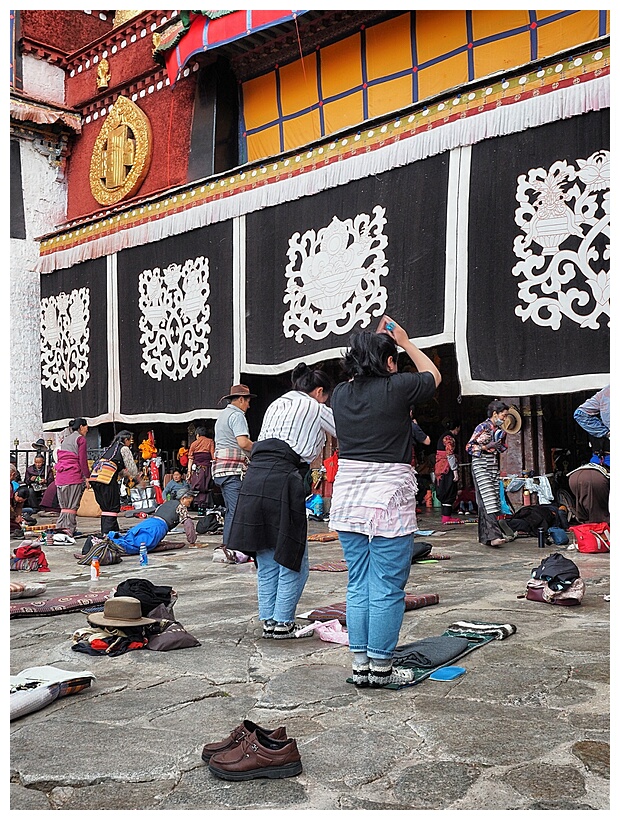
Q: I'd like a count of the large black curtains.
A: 4